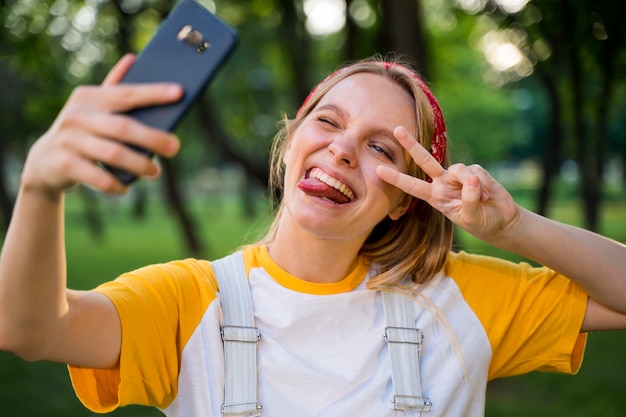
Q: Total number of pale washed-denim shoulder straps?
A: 2